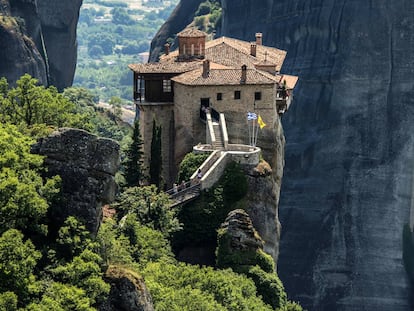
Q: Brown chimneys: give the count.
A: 5